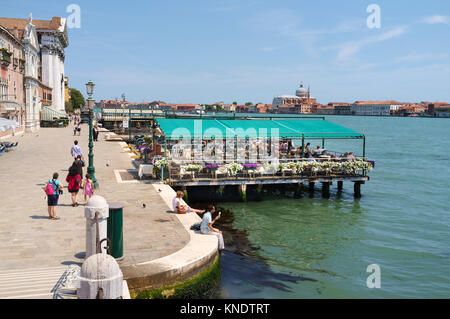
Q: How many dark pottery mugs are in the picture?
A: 0